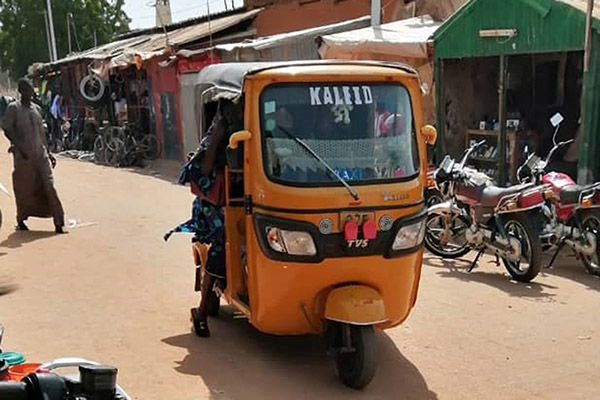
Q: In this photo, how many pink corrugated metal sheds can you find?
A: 0